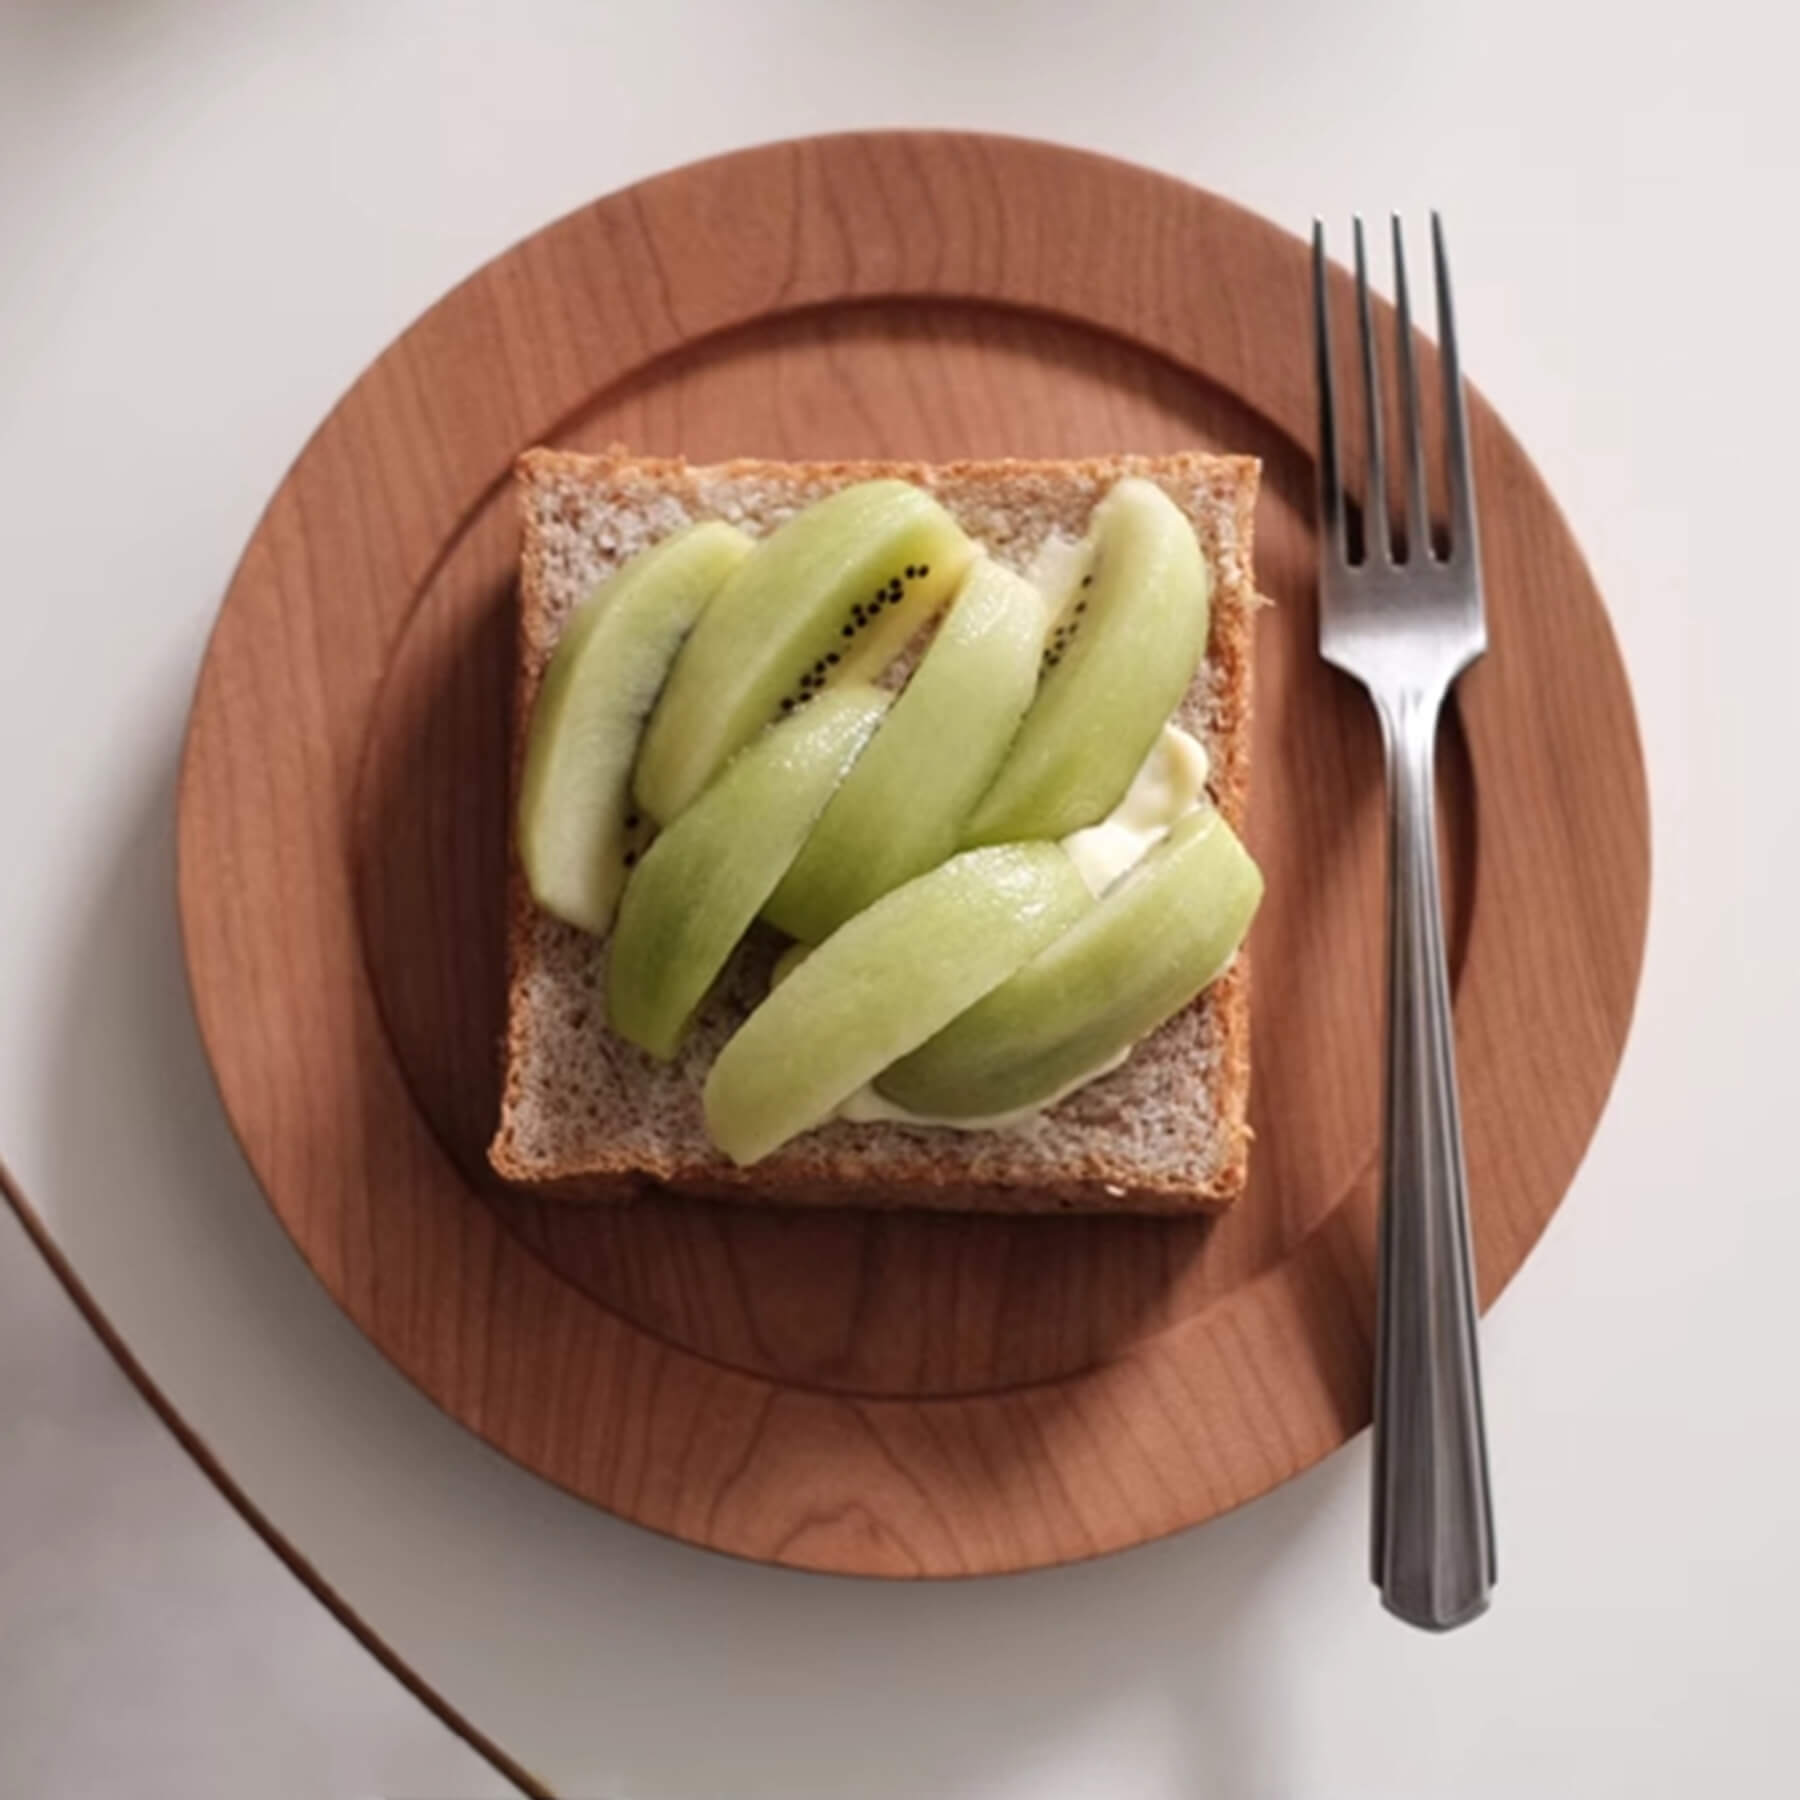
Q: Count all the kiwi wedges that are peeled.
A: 7